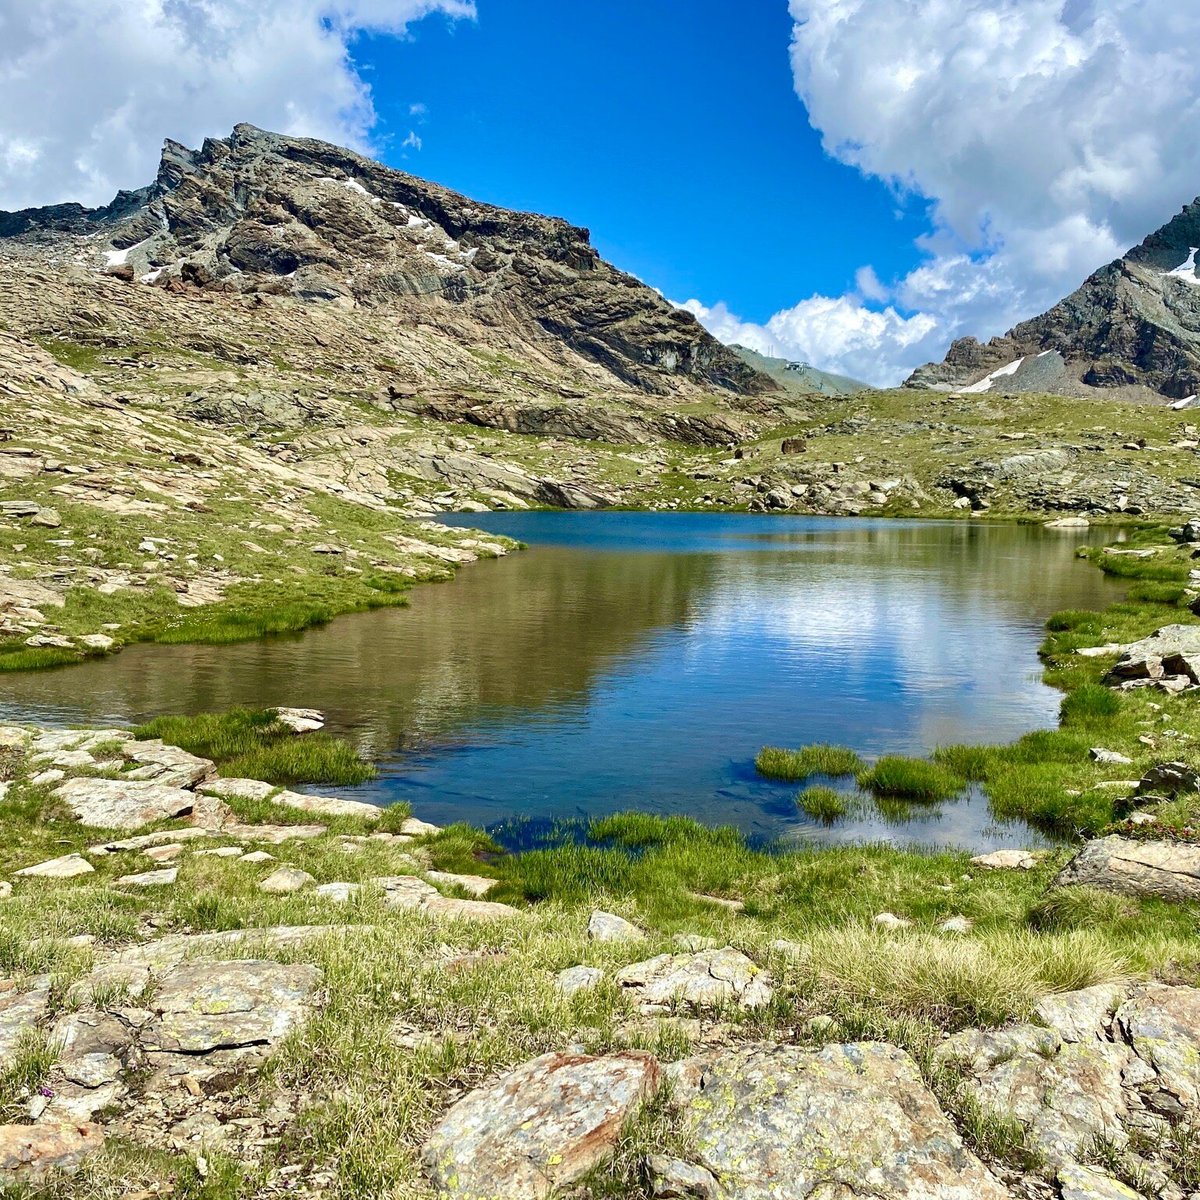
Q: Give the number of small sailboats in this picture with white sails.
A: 0